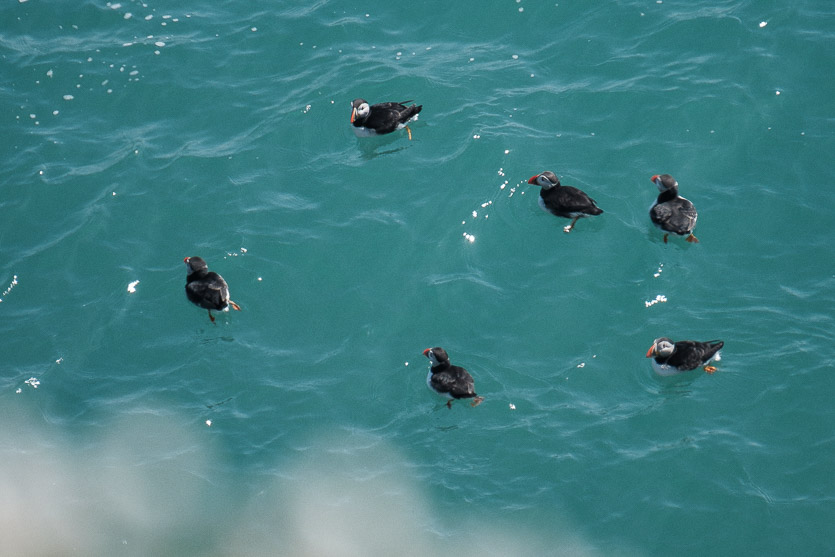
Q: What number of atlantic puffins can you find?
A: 6